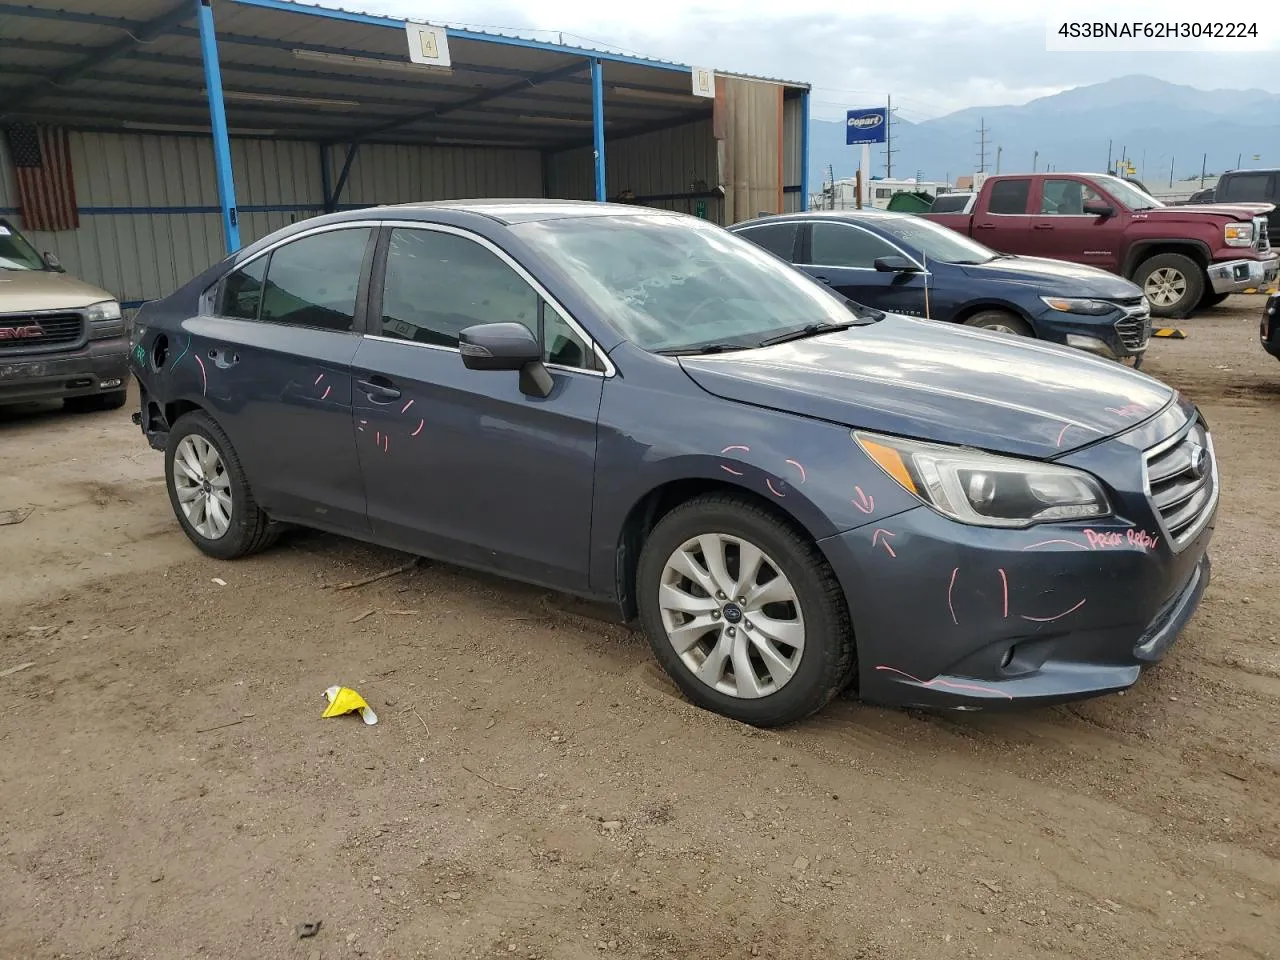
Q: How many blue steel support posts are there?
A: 3